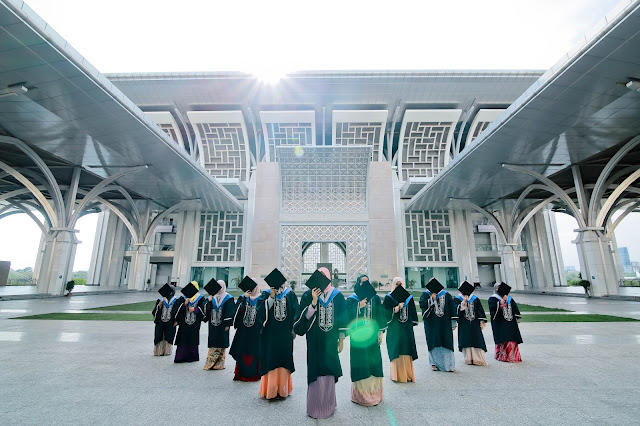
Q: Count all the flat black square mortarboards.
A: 11